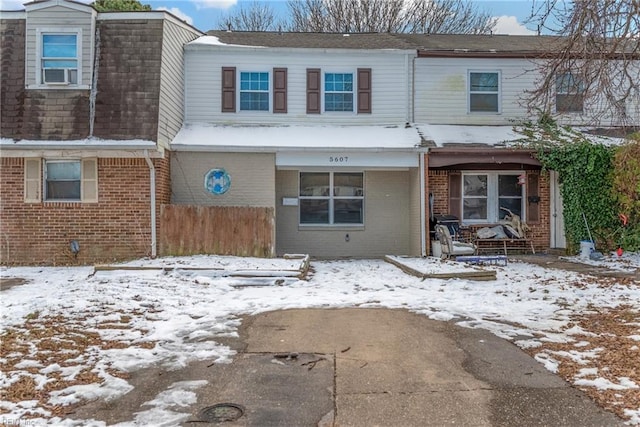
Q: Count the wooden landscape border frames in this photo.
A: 2